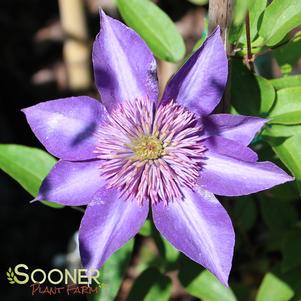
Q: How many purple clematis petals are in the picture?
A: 8